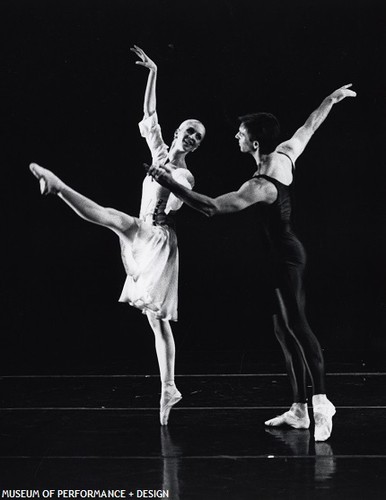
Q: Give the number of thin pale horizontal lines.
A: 3